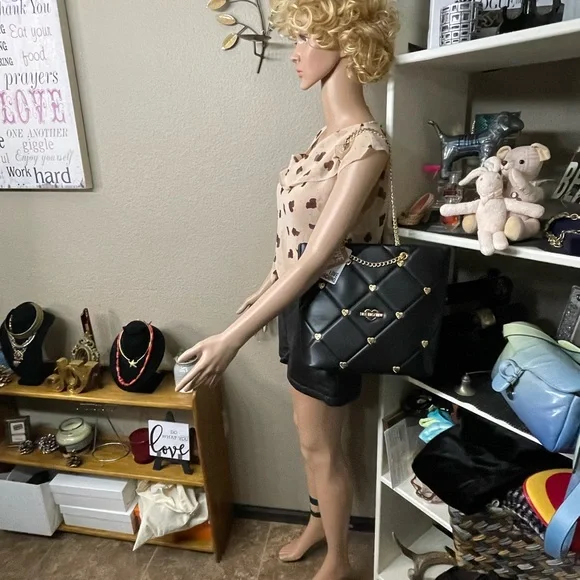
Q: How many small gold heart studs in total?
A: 11